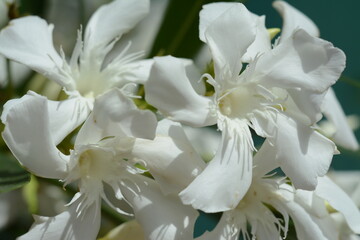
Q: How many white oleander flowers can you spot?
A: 4